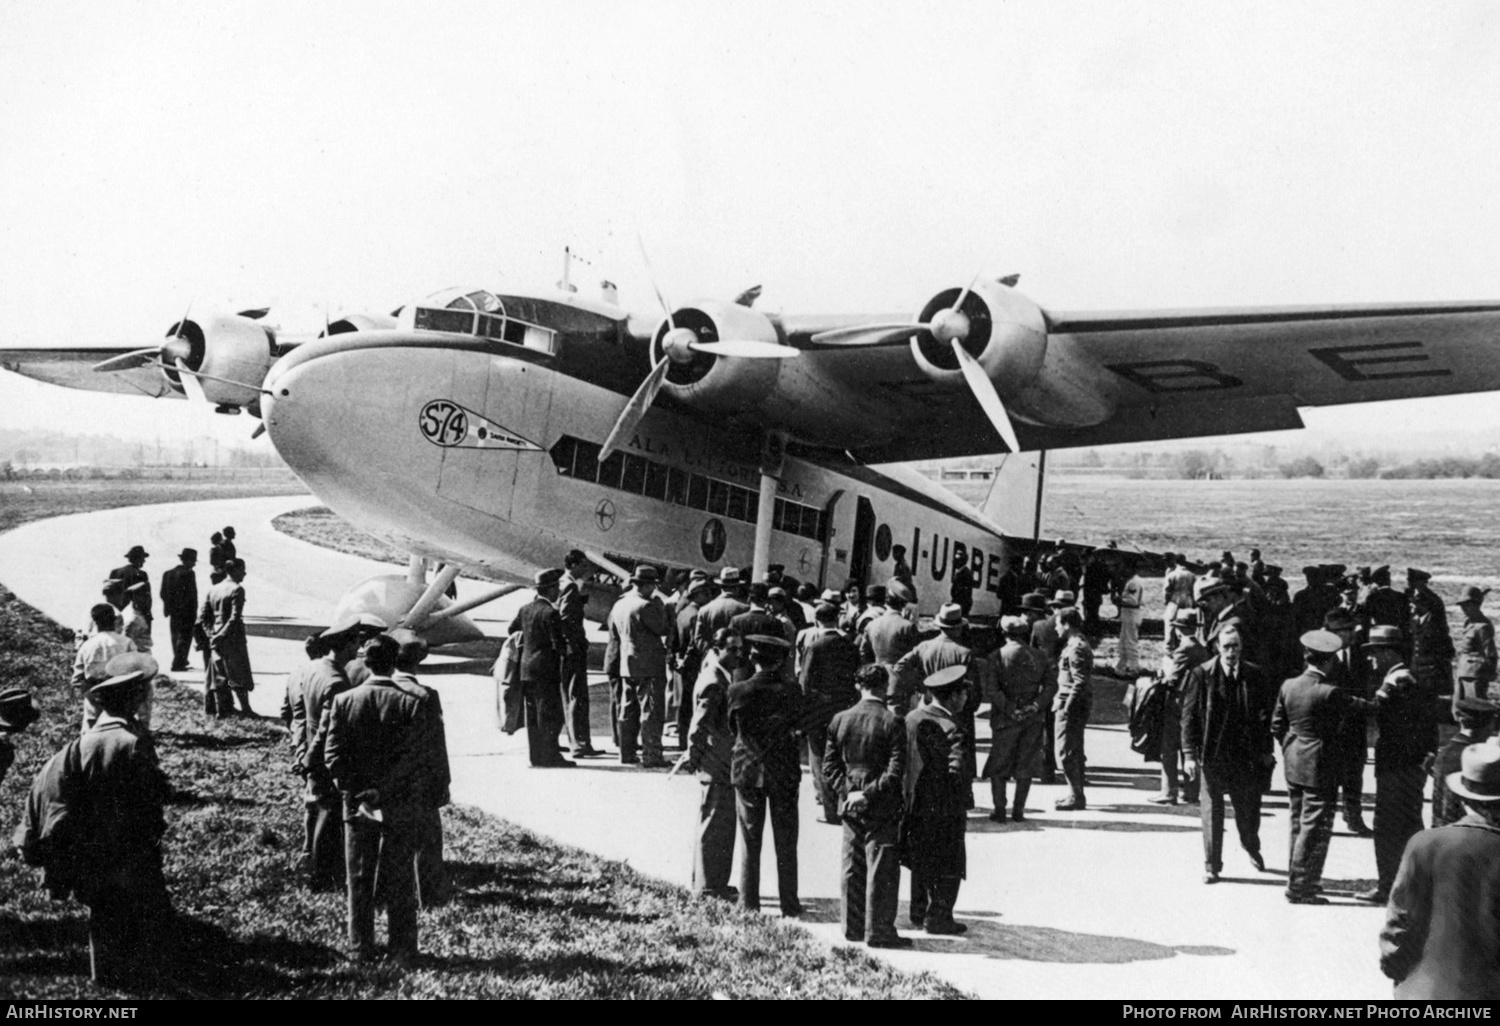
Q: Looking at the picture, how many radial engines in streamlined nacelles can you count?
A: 4